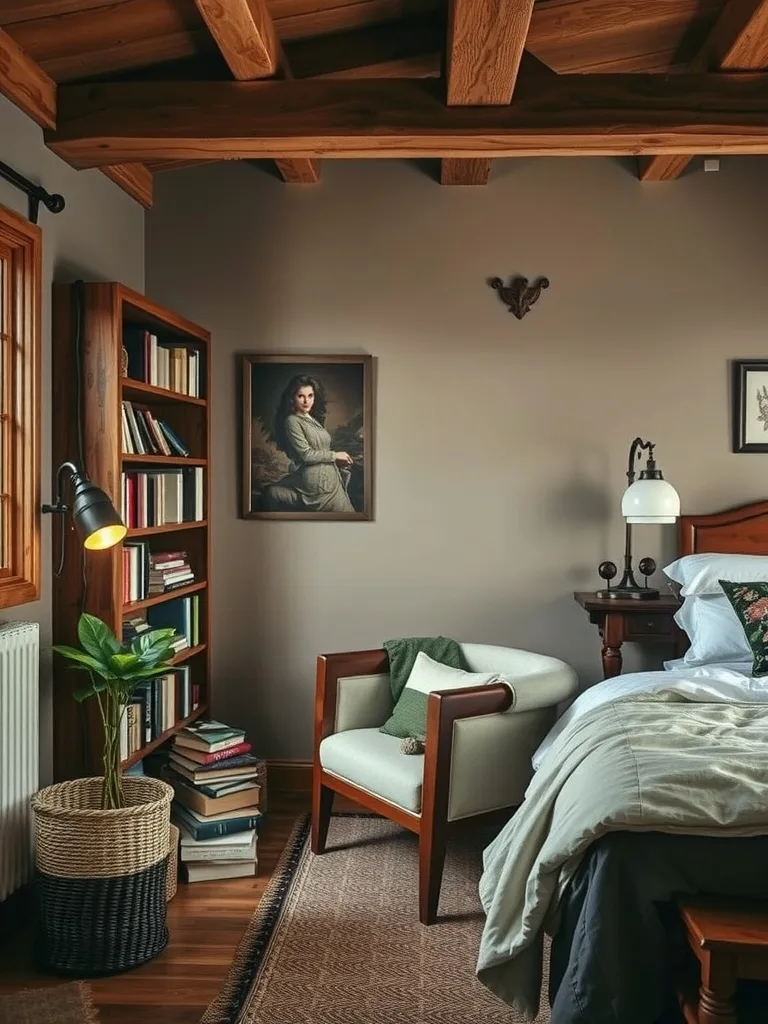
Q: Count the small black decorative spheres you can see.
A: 2